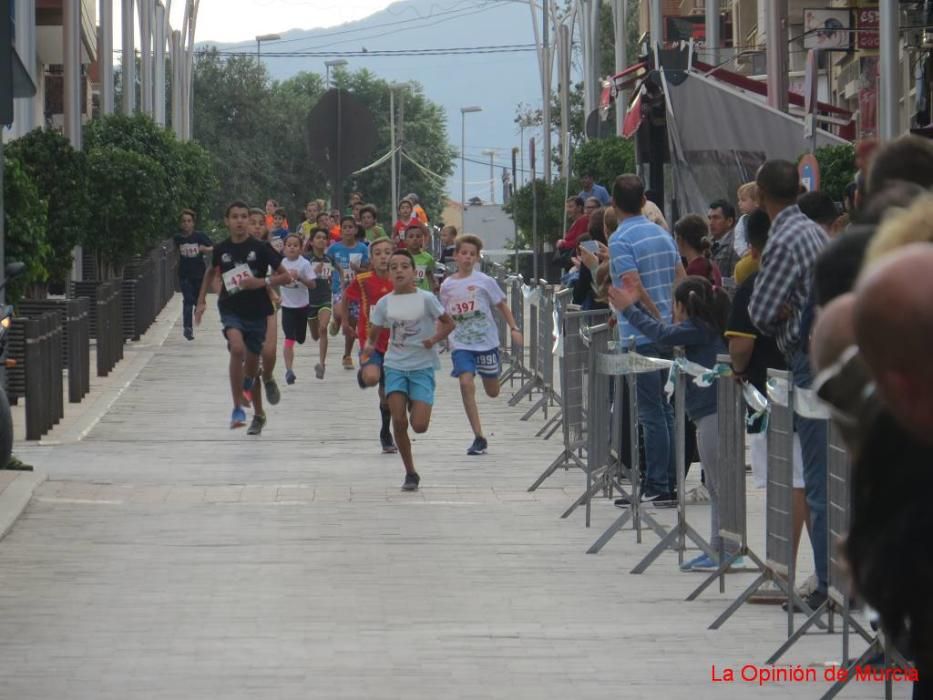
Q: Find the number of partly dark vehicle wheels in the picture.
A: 1